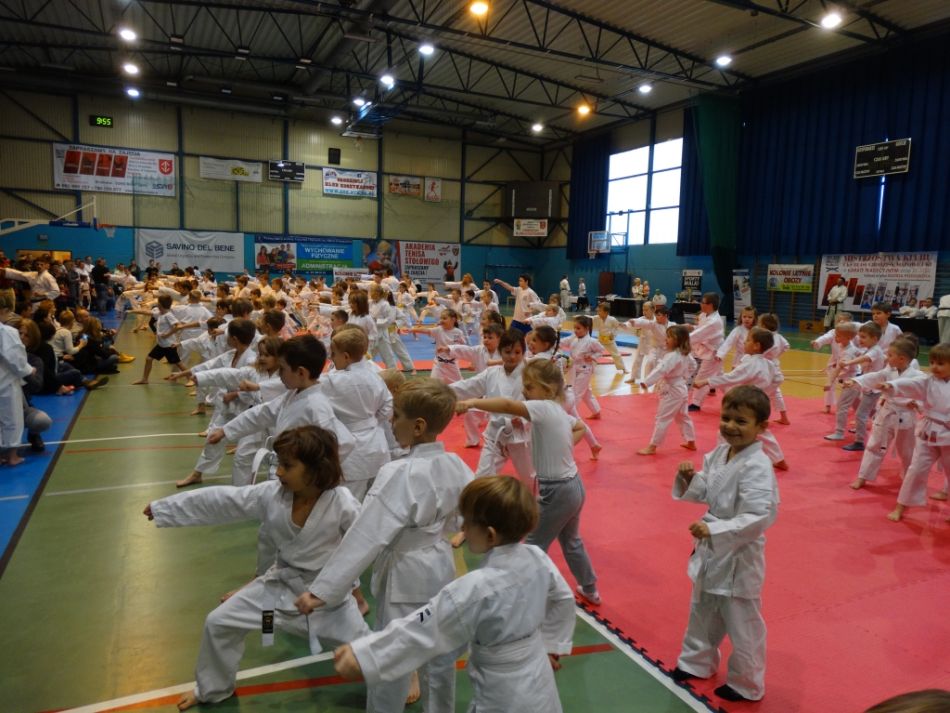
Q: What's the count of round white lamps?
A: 11